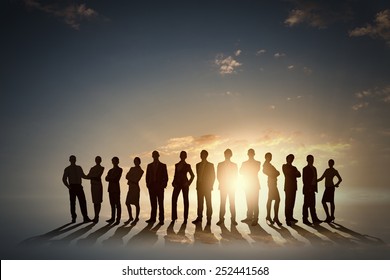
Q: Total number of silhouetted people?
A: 13